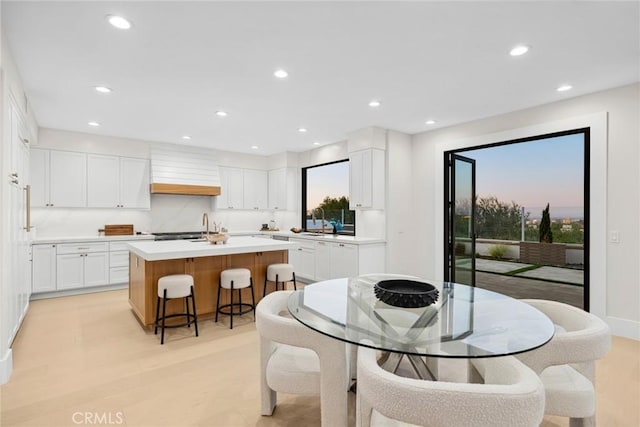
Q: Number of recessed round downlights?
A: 13